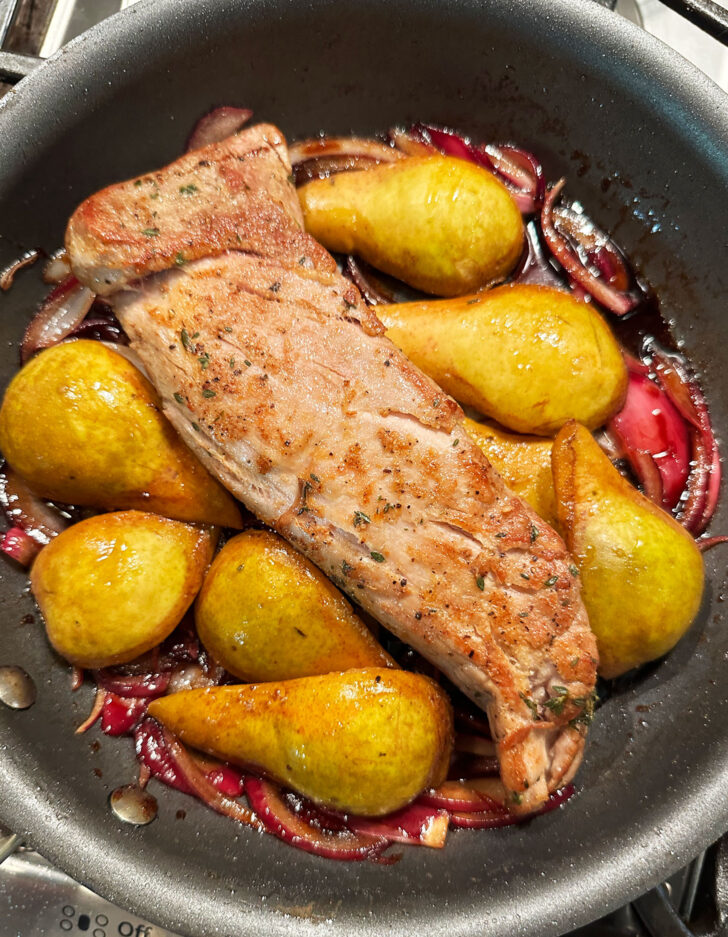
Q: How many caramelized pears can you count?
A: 8